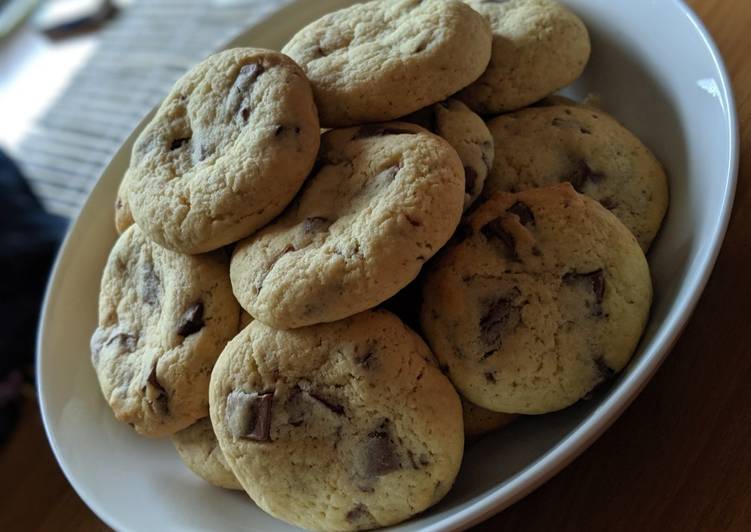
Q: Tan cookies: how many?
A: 12